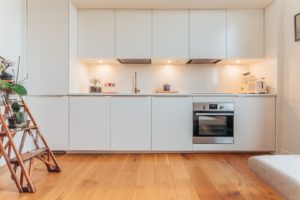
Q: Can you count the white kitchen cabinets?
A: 11